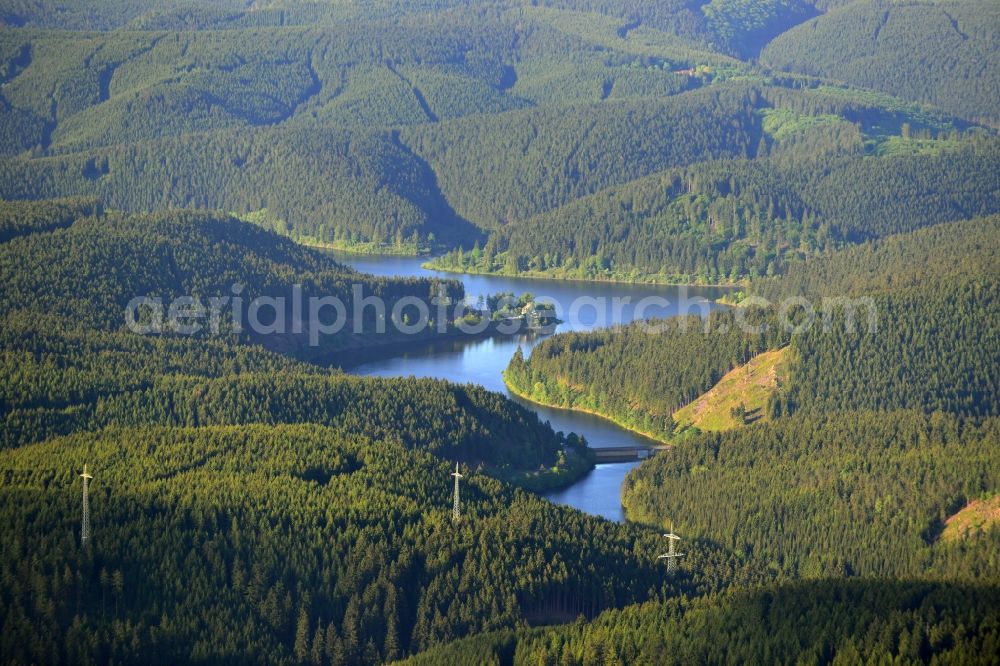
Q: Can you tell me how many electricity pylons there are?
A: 3